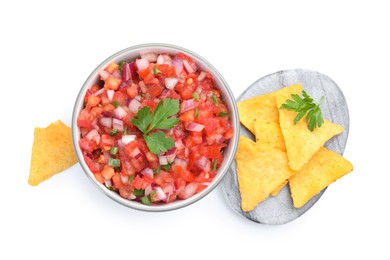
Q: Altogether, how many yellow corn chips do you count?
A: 6